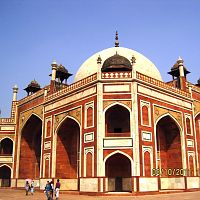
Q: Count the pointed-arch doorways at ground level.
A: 2